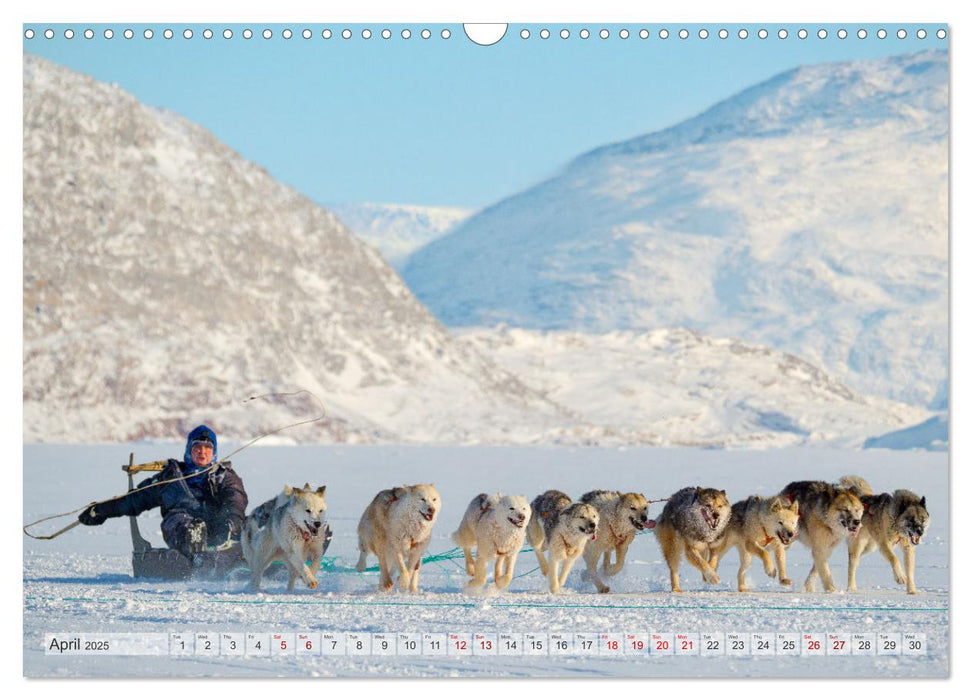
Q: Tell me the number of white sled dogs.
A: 3